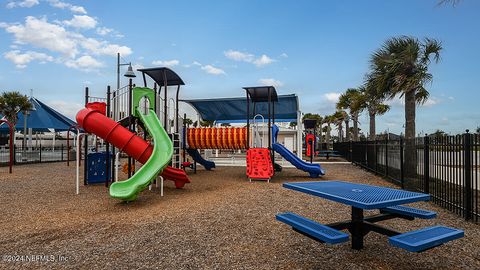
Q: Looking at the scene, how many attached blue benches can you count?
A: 3